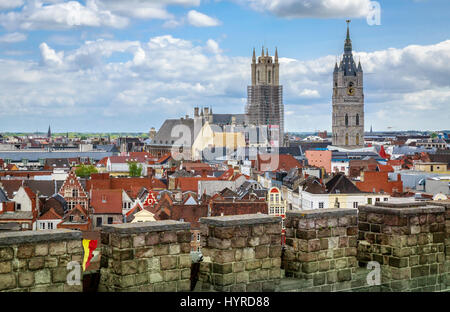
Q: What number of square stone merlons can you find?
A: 5